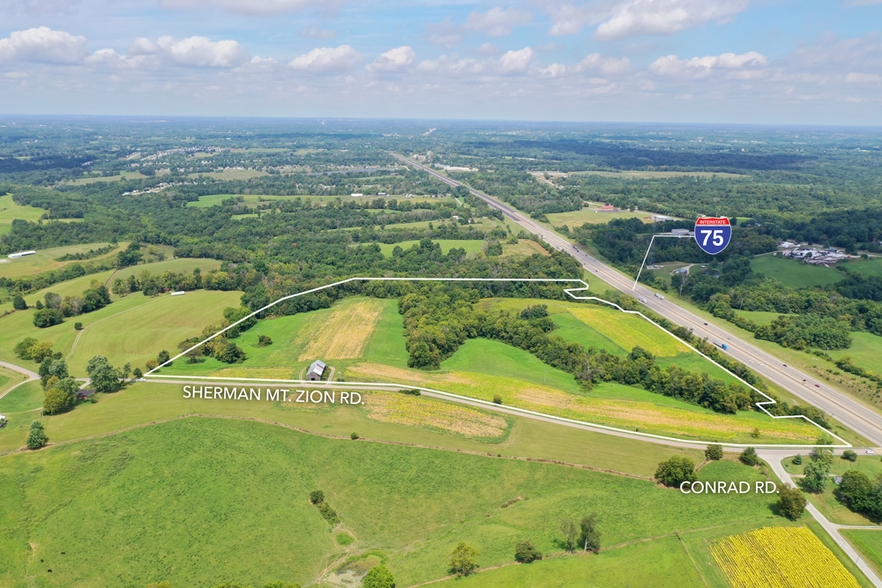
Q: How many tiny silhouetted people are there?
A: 0